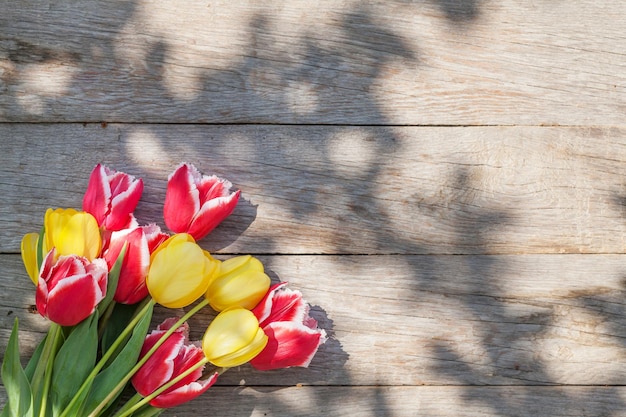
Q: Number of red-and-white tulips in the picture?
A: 6